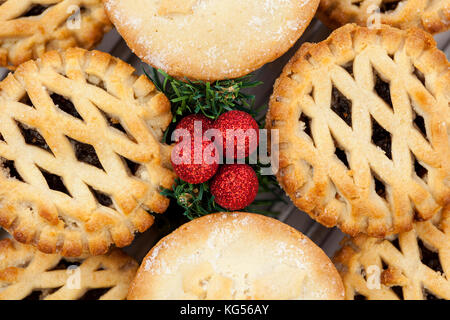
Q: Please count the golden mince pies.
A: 8